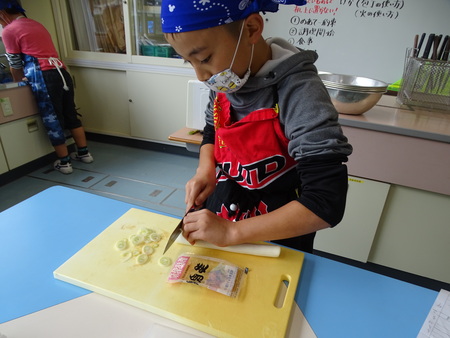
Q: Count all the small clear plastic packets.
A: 1